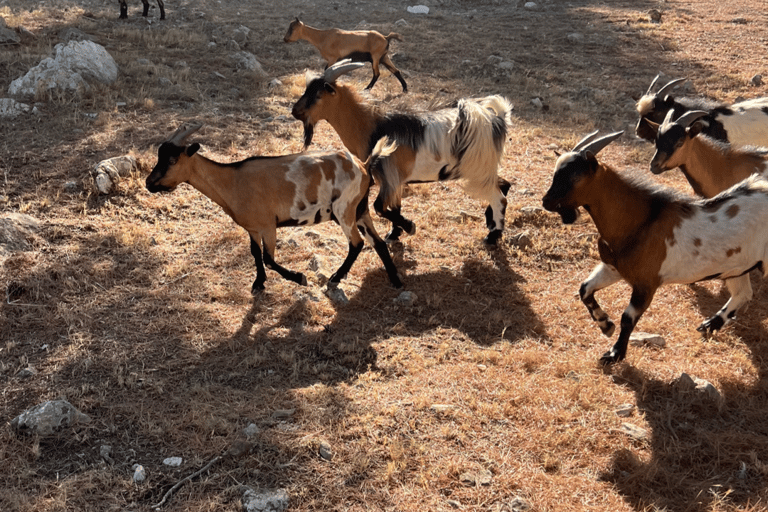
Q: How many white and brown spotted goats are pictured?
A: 2